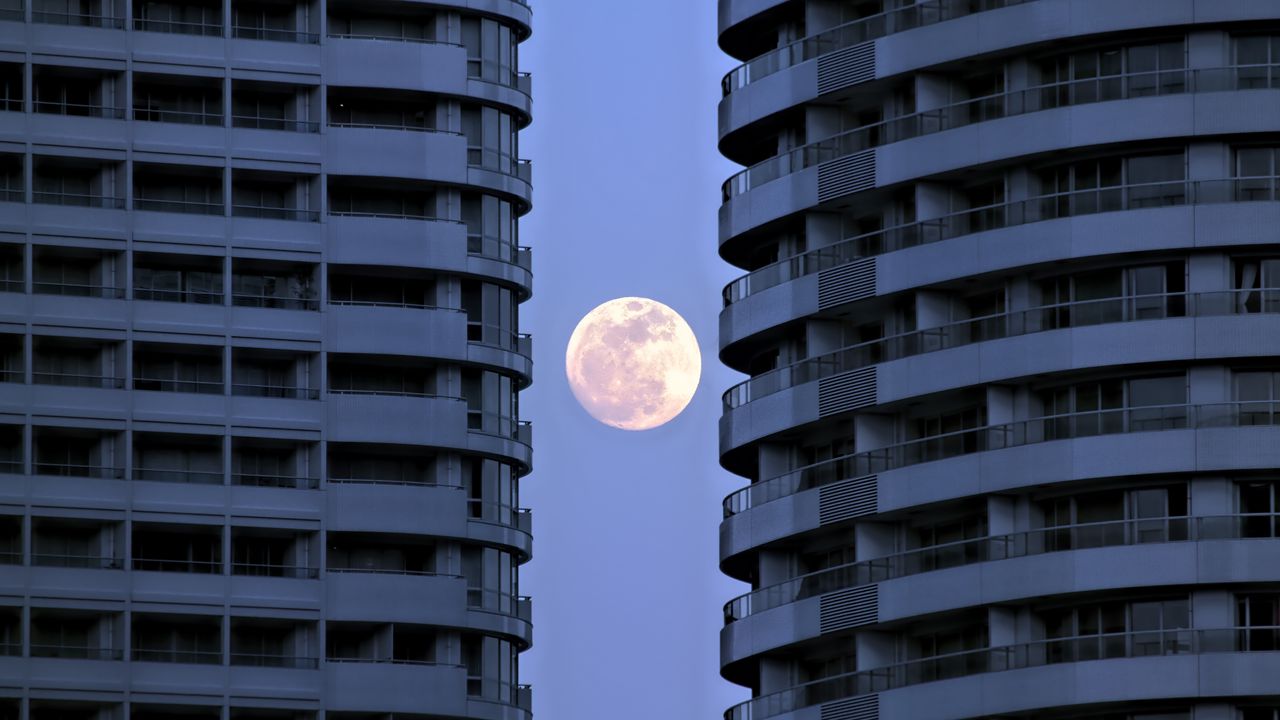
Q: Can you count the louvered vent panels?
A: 7